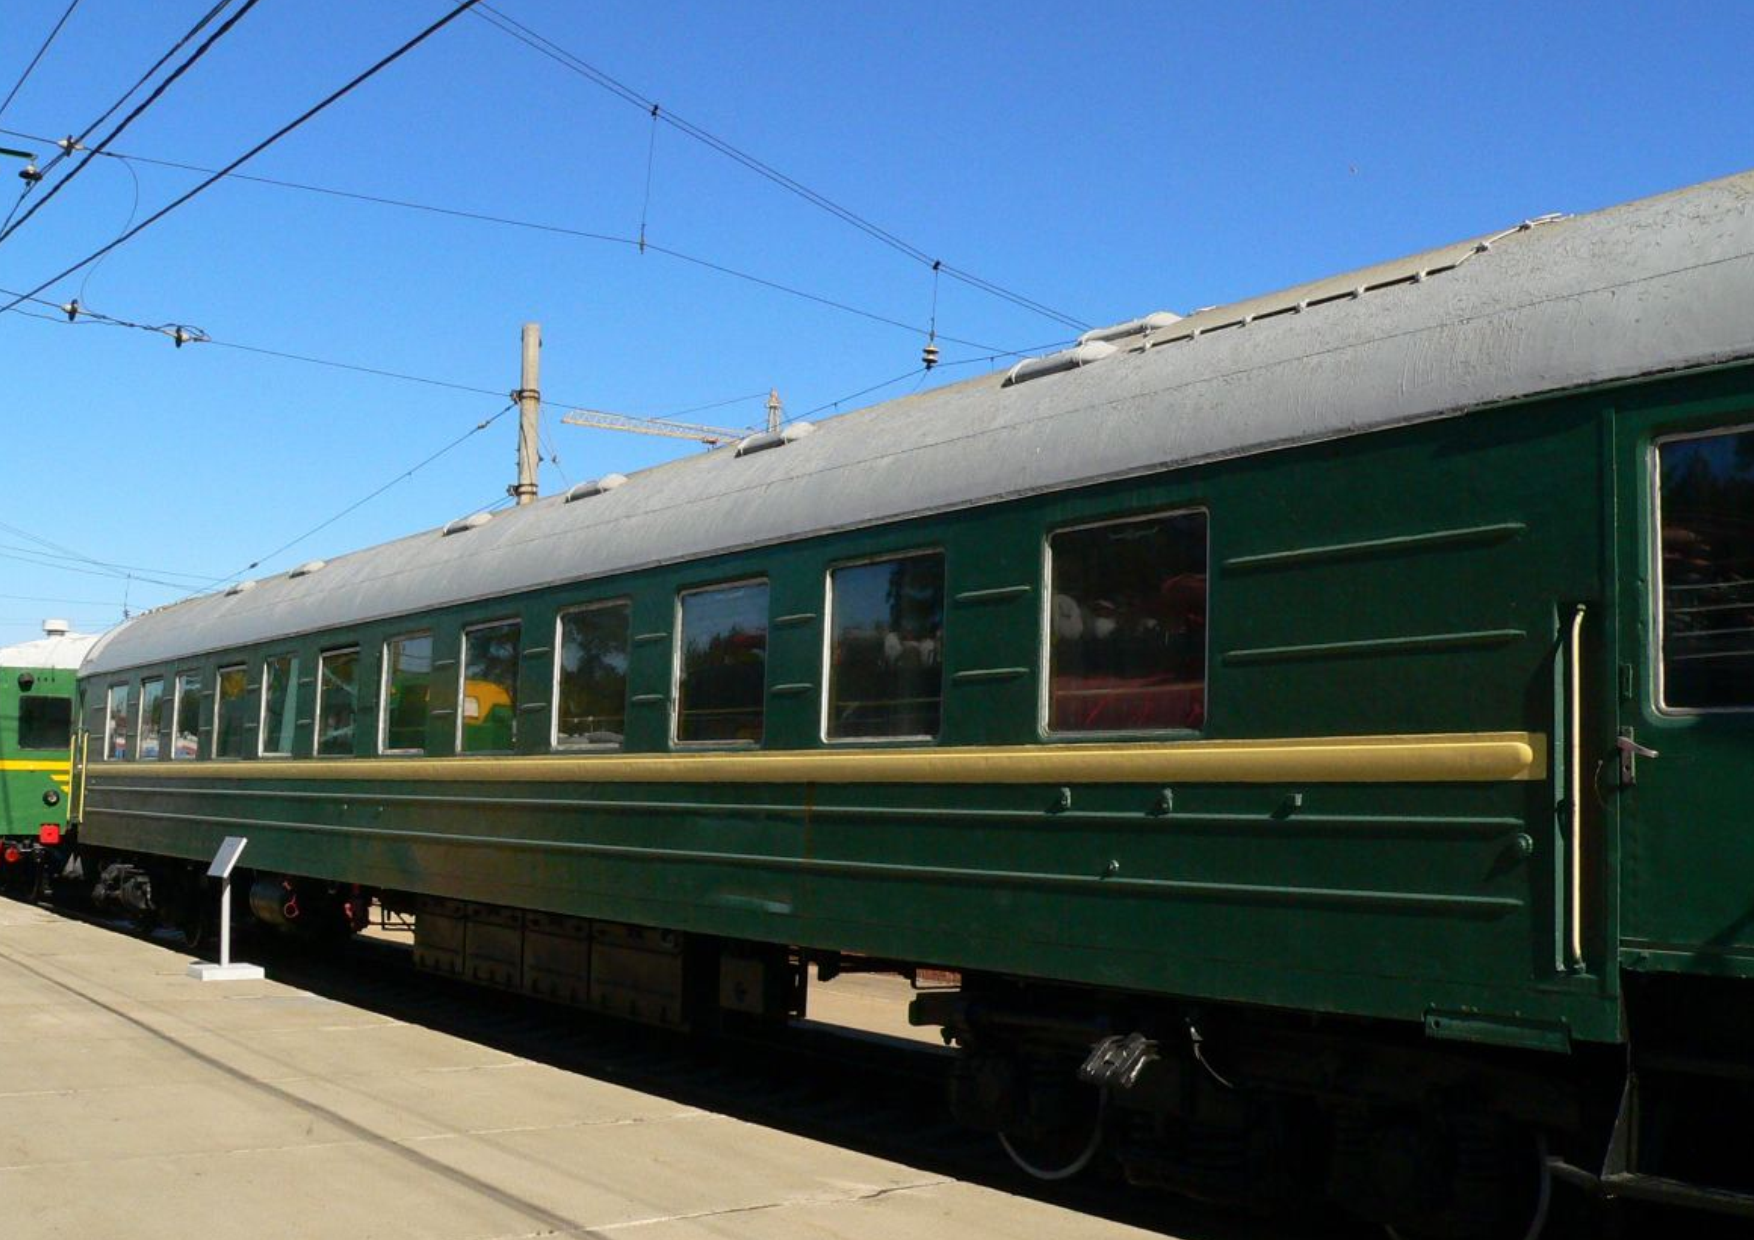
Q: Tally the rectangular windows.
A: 14